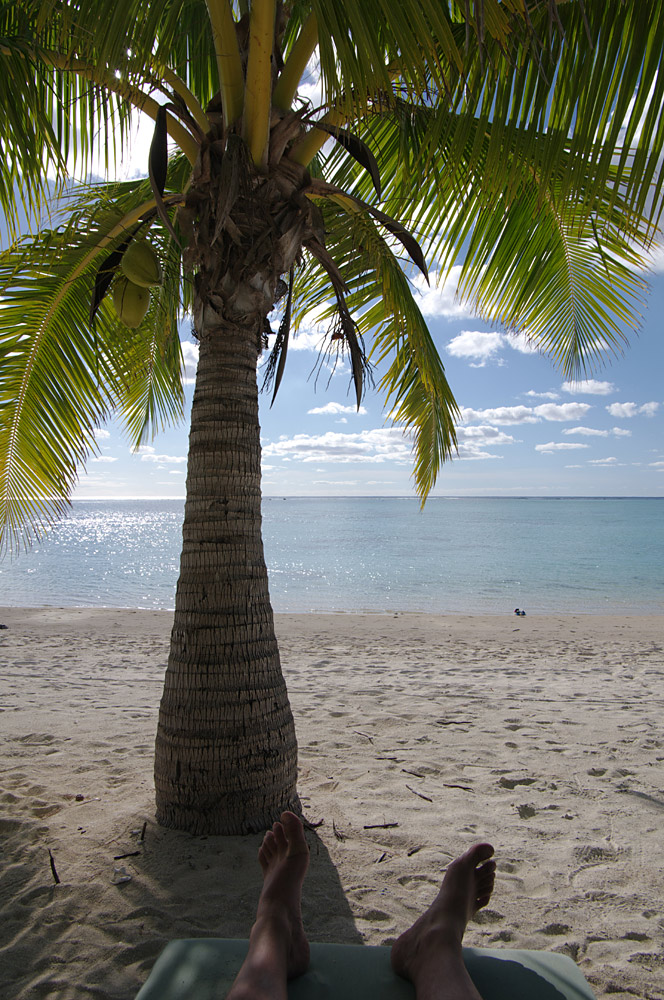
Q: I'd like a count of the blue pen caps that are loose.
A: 0